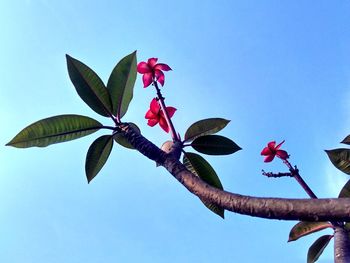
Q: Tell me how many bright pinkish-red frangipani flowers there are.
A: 3